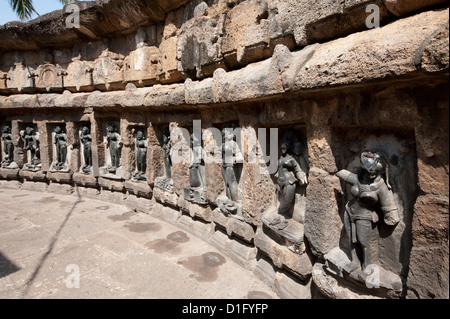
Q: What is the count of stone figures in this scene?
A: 11